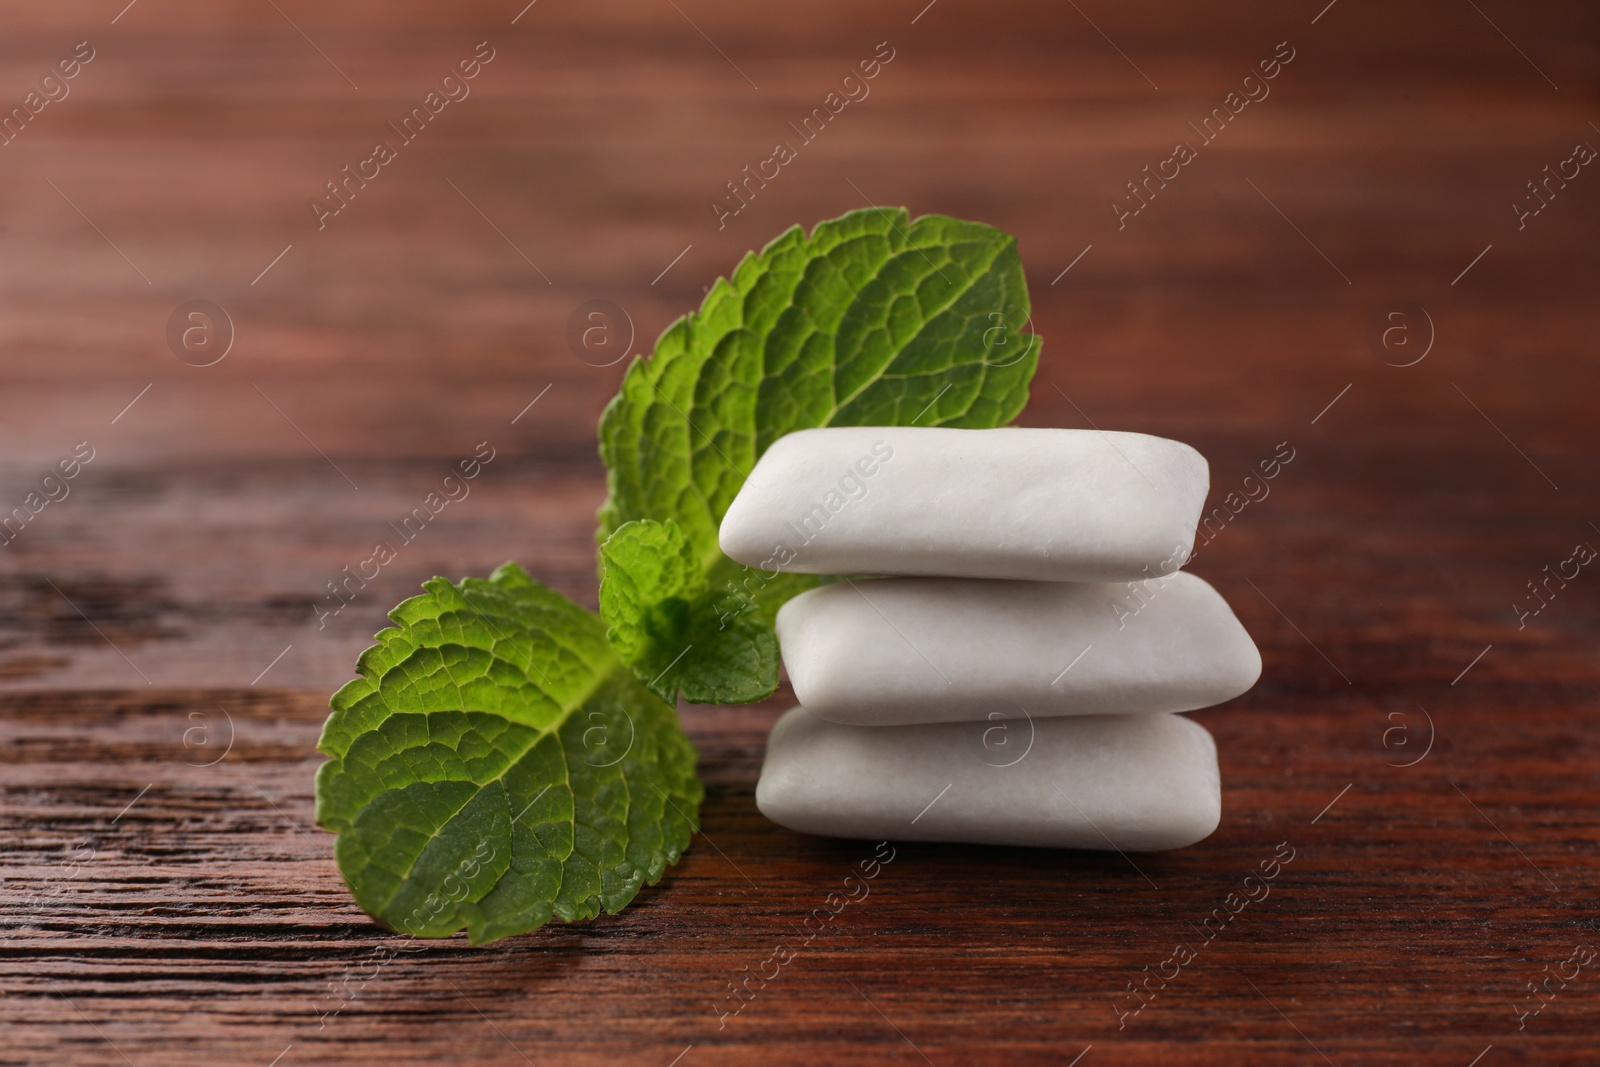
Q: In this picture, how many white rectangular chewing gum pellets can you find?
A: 3